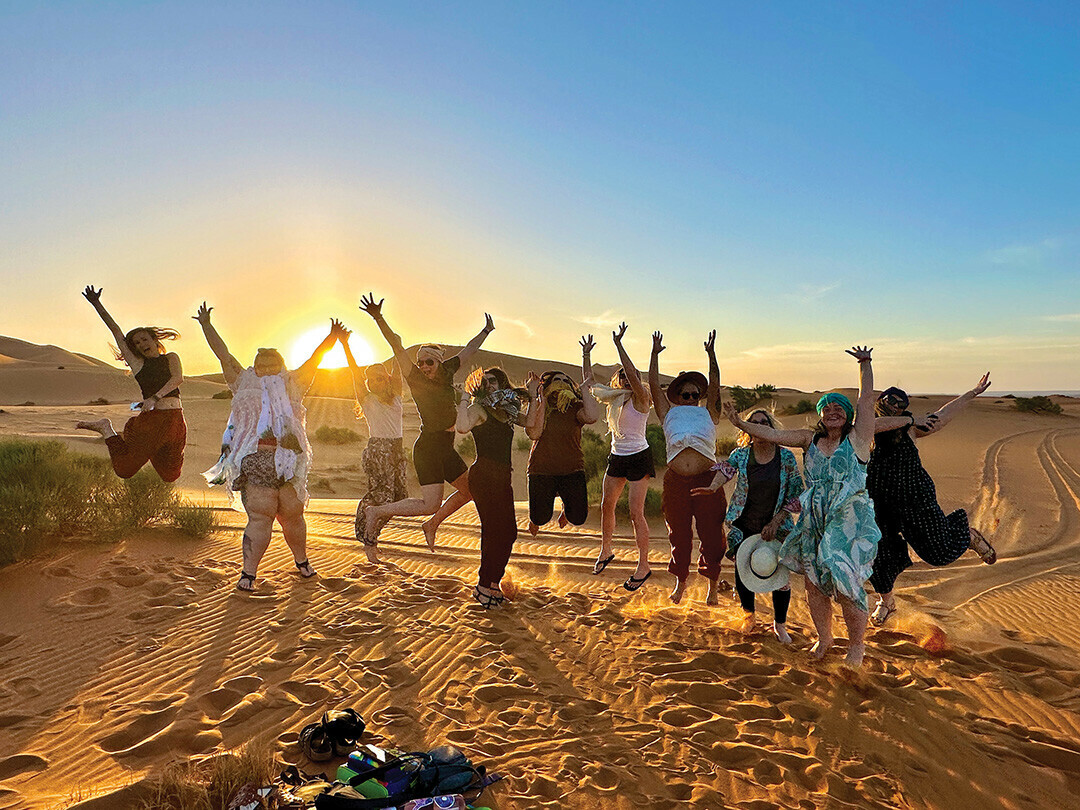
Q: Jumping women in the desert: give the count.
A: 11